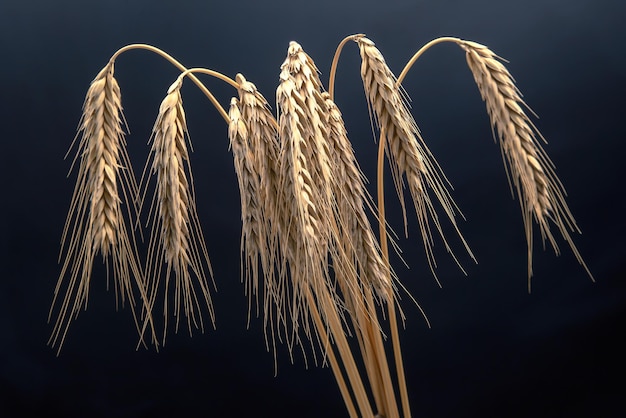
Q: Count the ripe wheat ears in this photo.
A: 9